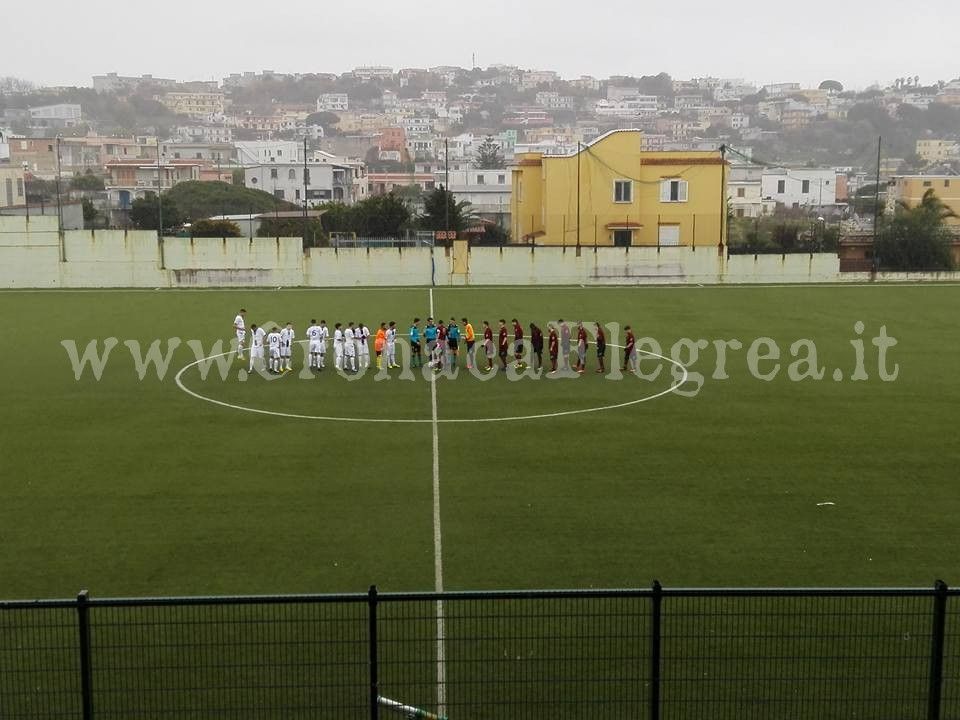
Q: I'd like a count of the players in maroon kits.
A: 10